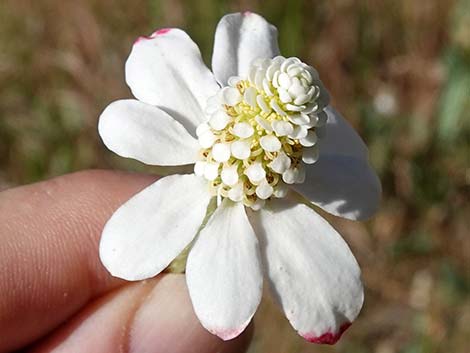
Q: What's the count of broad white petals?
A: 7